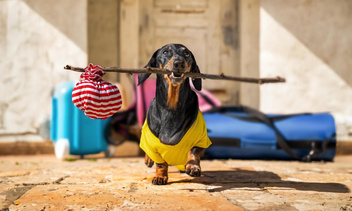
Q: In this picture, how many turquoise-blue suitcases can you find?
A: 1